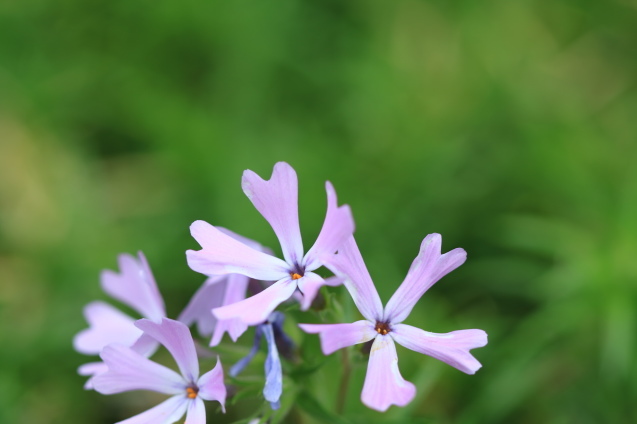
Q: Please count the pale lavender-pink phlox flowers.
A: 5